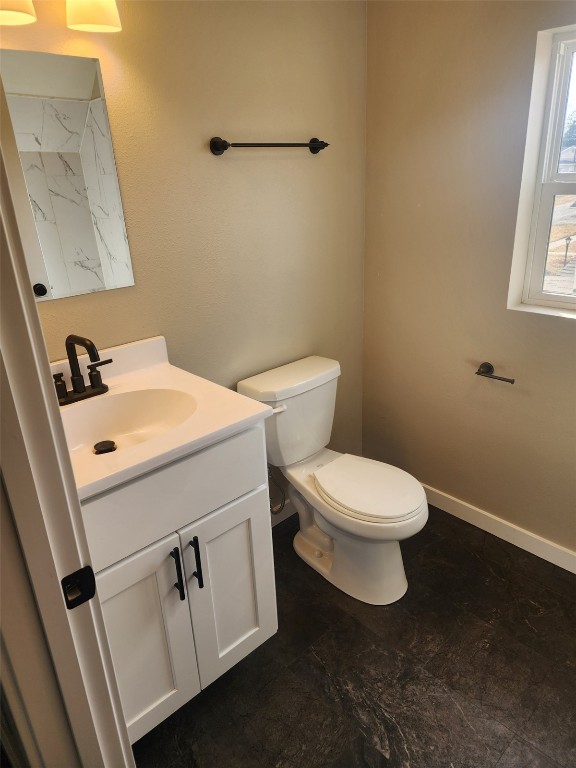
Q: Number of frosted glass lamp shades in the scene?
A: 2